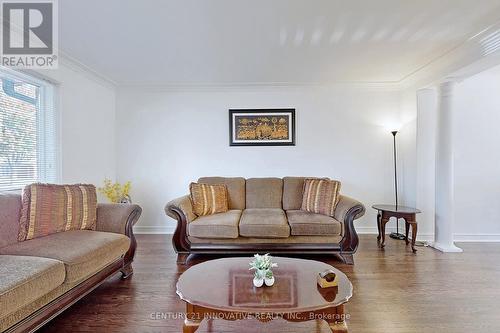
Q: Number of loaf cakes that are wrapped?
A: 0